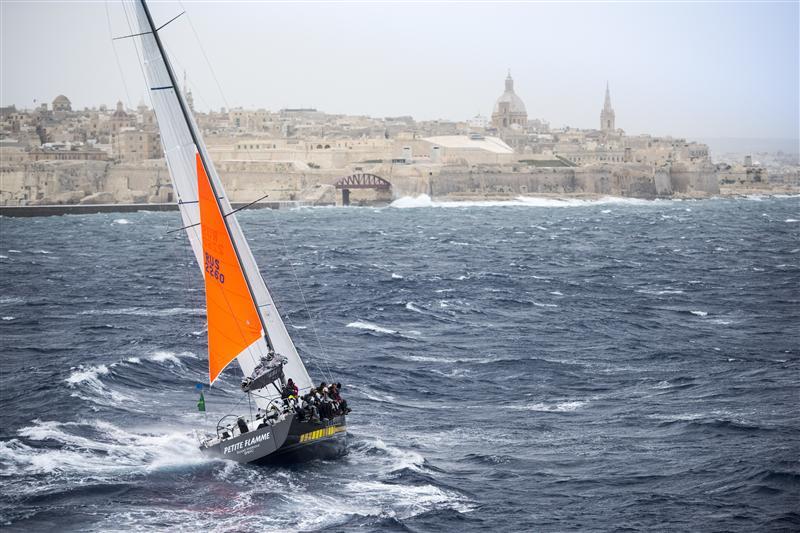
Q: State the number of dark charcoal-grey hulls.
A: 1